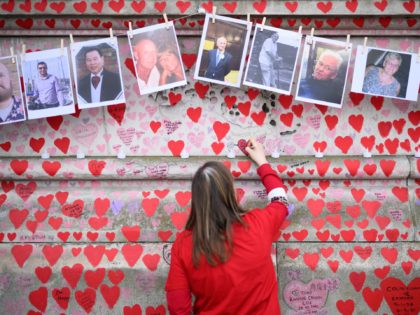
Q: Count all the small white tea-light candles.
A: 9